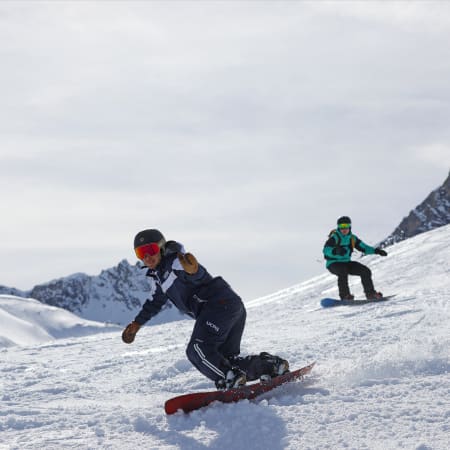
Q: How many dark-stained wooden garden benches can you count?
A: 0